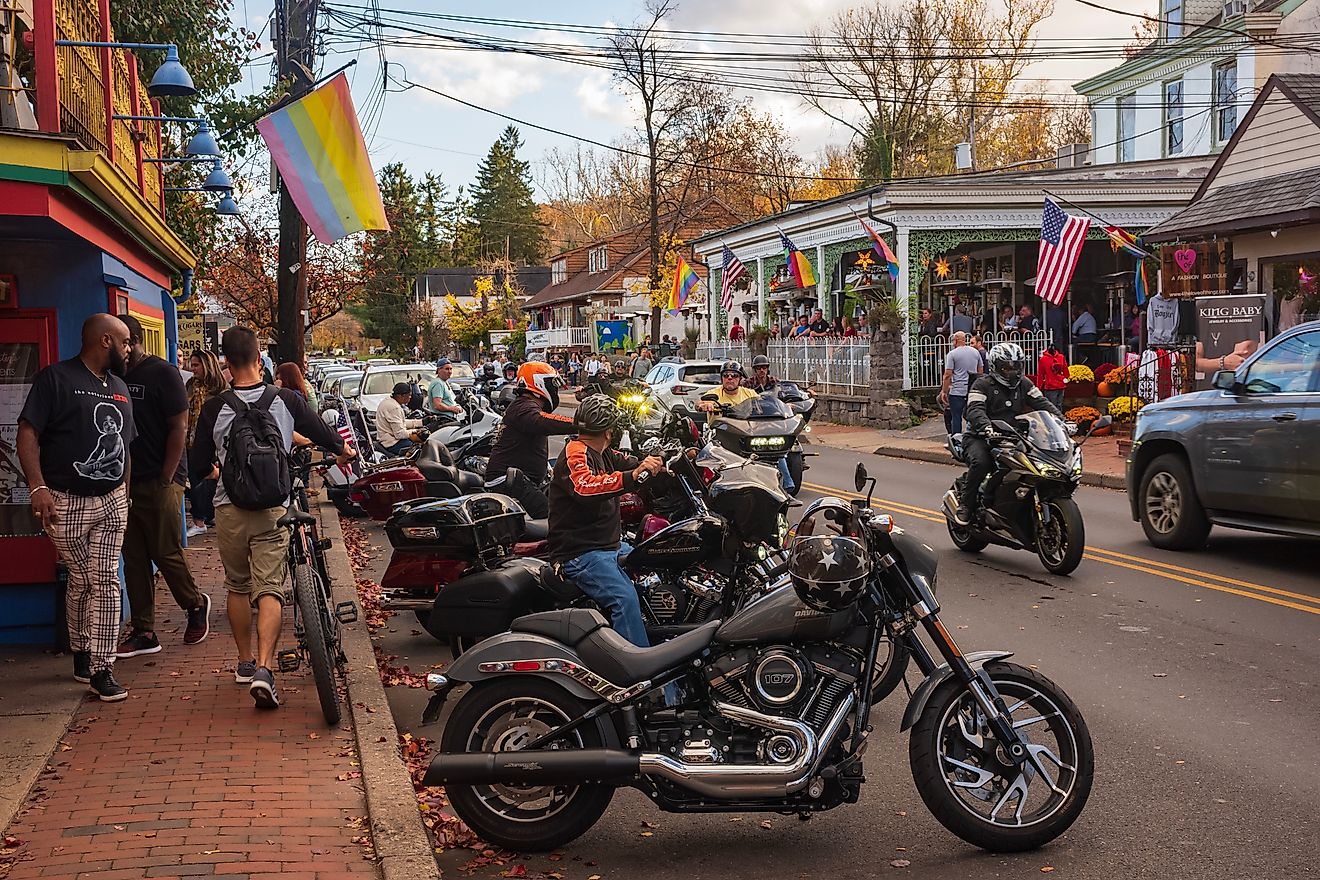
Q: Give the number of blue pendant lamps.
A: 4